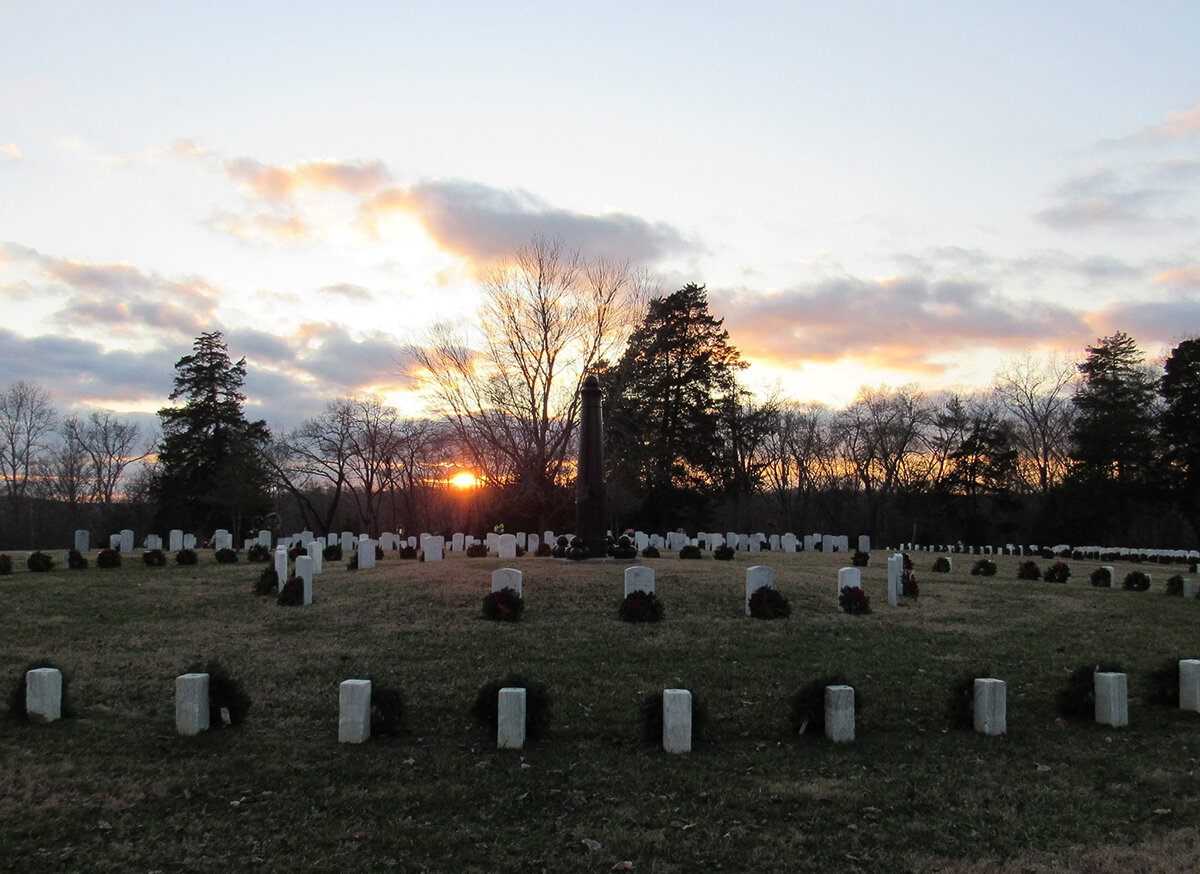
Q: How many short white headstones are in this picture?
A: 9